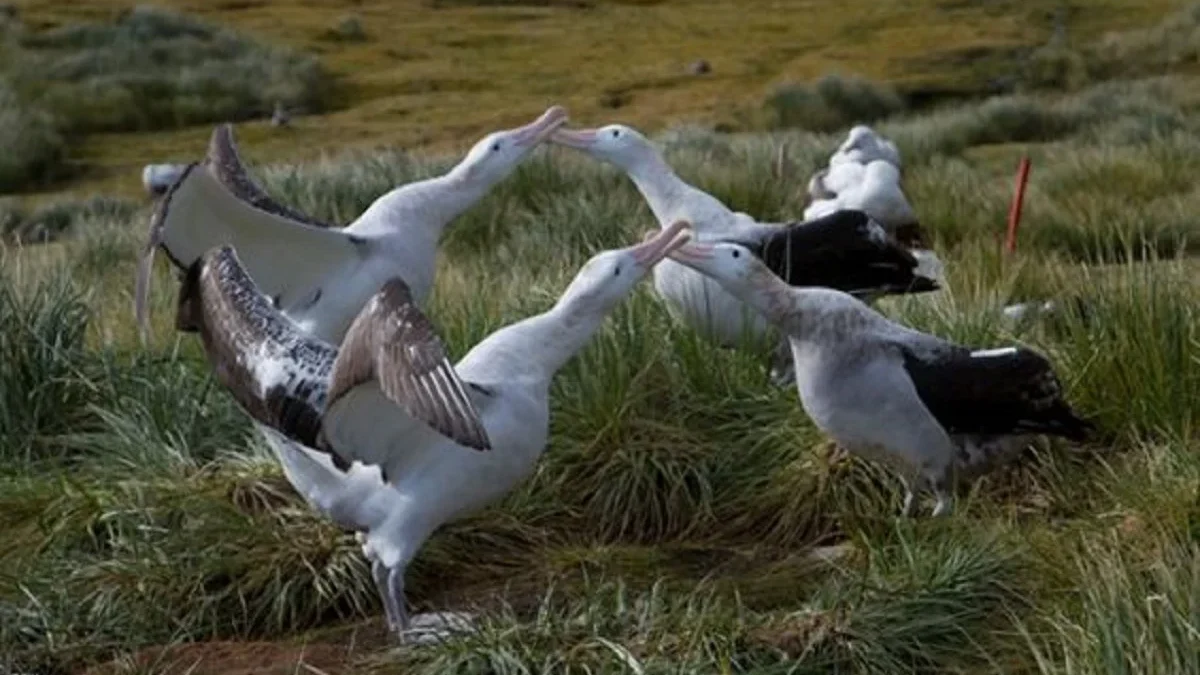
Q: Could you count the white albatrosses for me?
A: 5